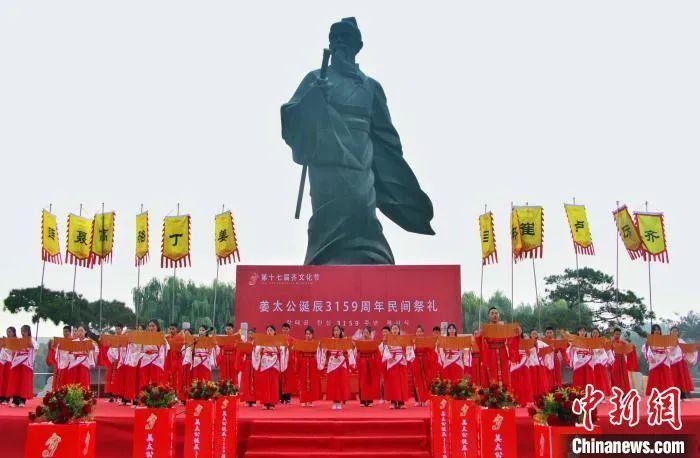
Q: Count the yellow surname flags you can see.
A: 12